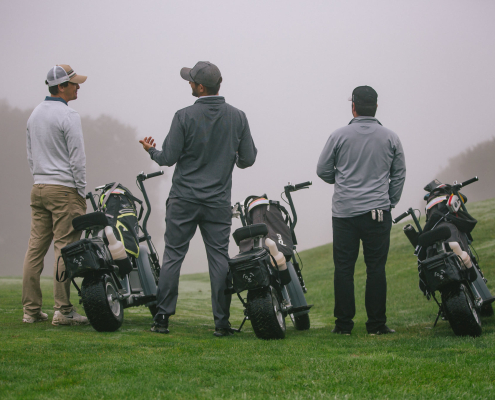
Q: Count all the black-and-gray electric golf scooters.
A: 3